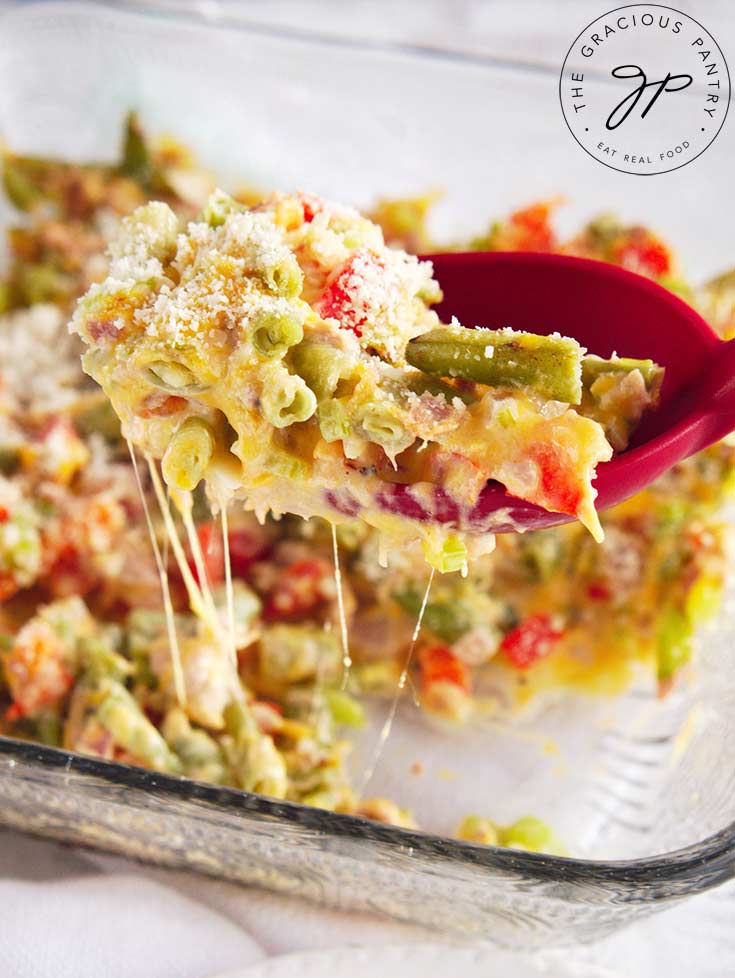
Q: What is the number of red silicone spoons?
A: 1